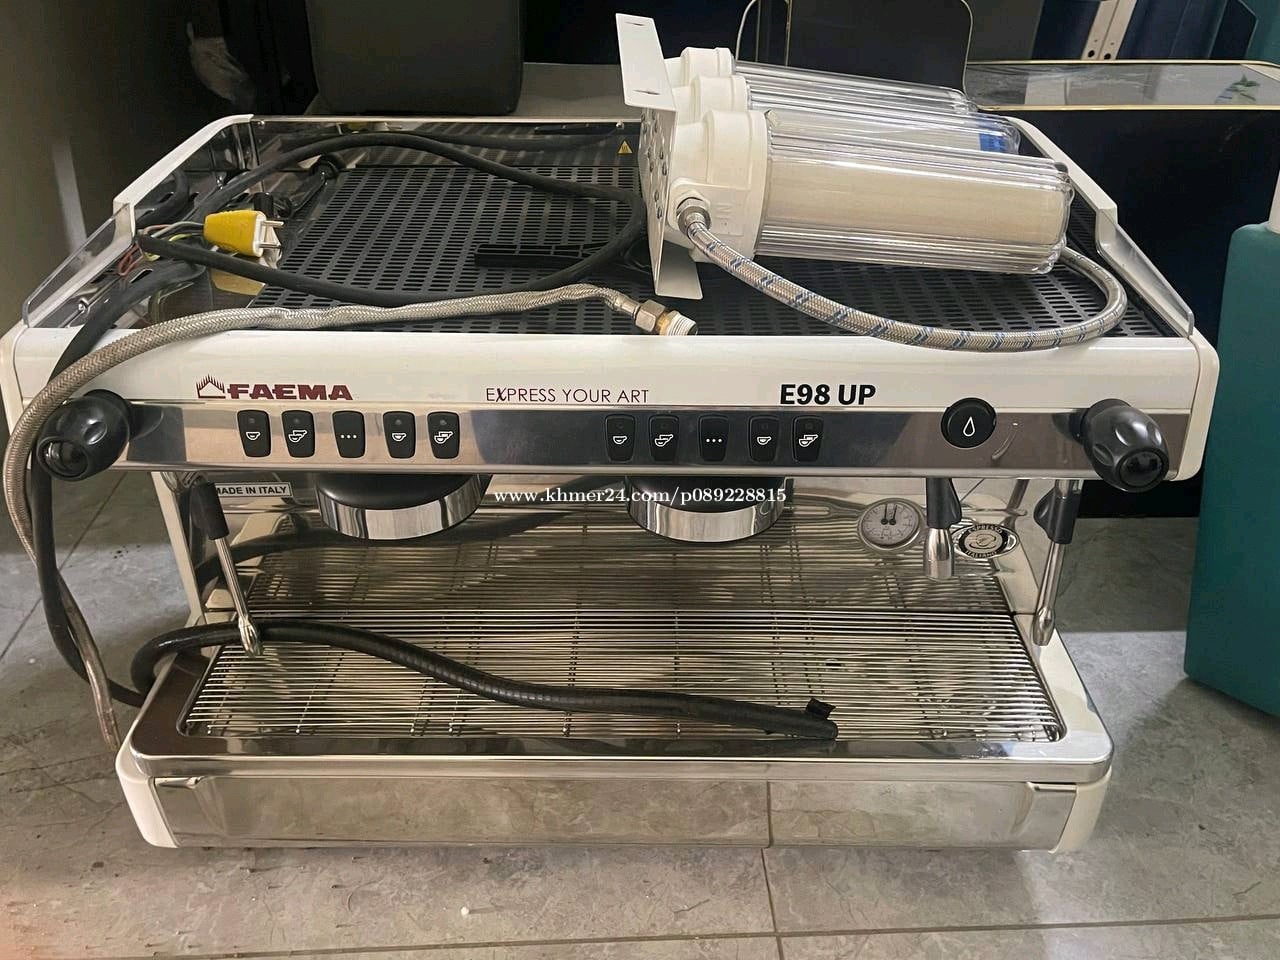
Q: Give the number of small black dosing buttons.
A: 10